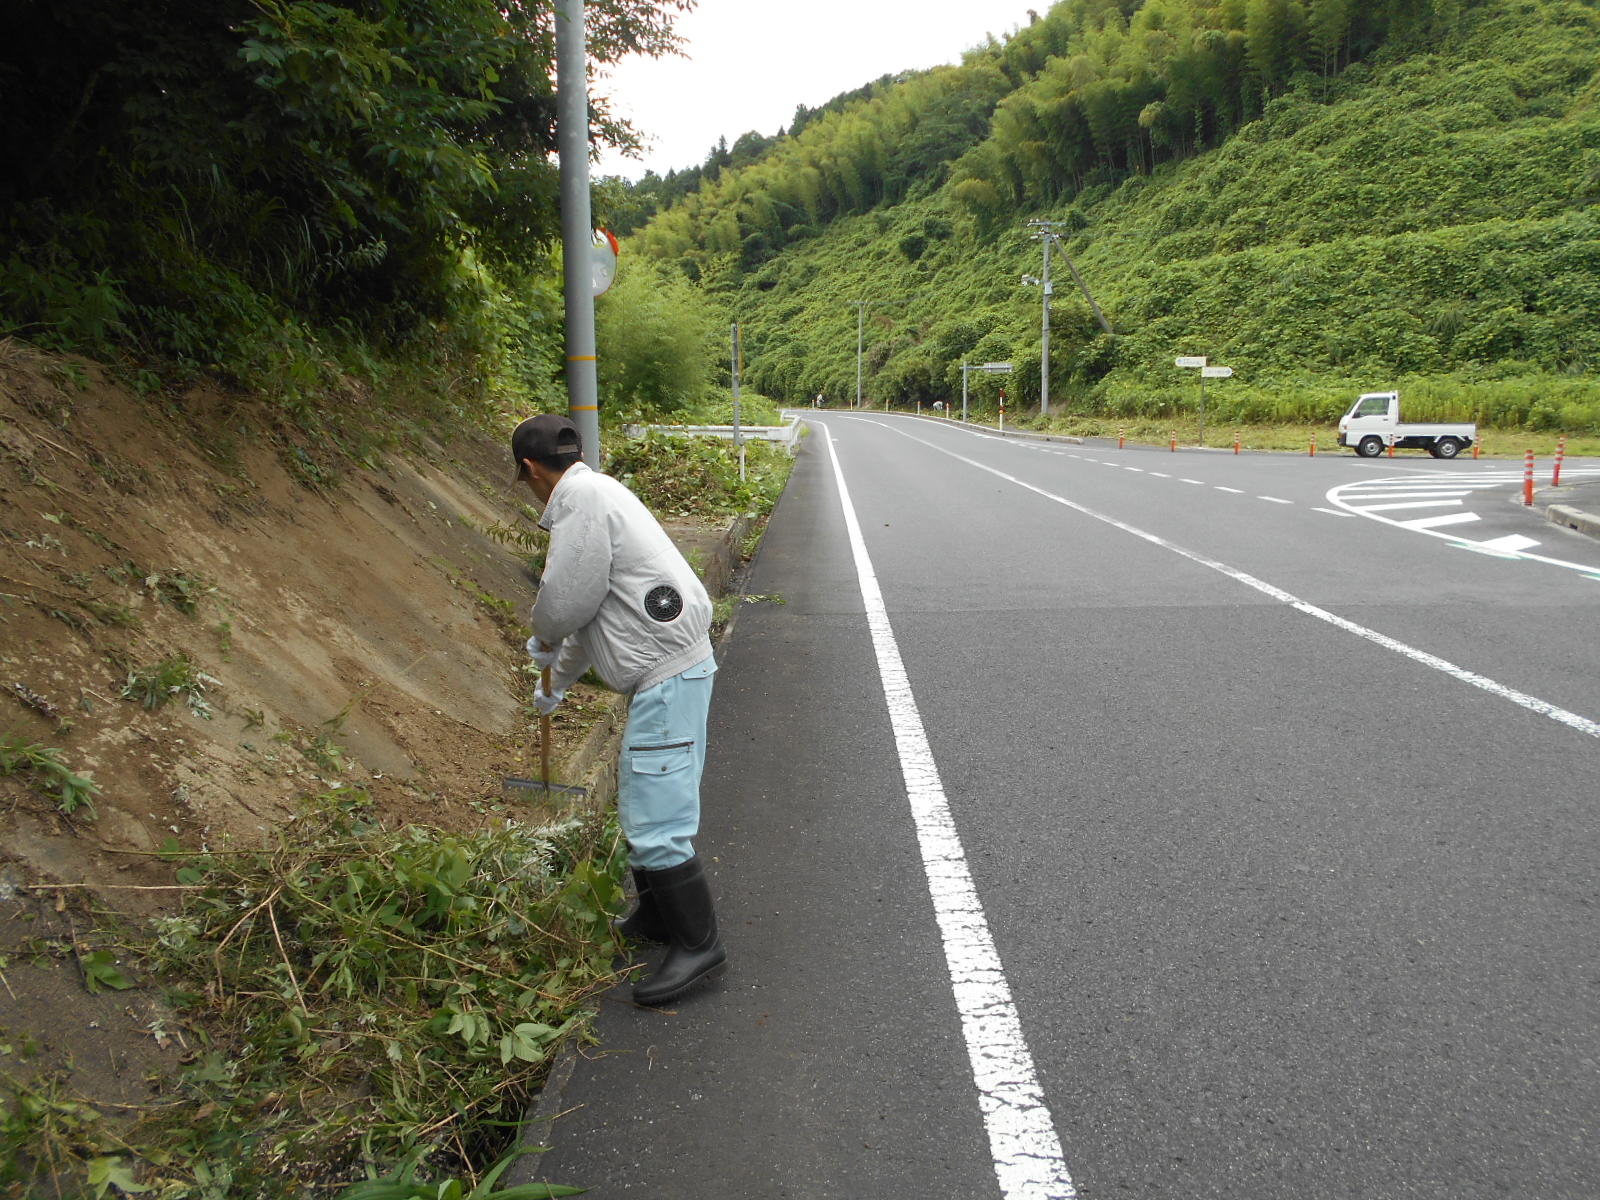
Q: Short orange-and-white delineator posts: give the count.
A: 8